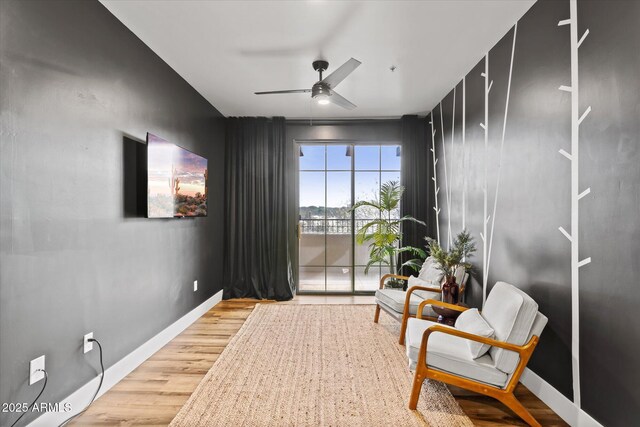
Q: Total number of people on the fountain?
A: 0